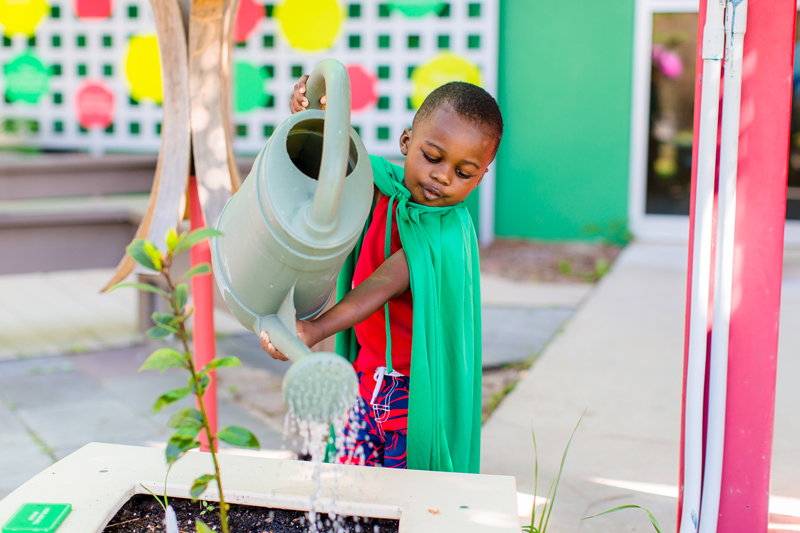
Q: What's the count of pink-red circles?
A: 4